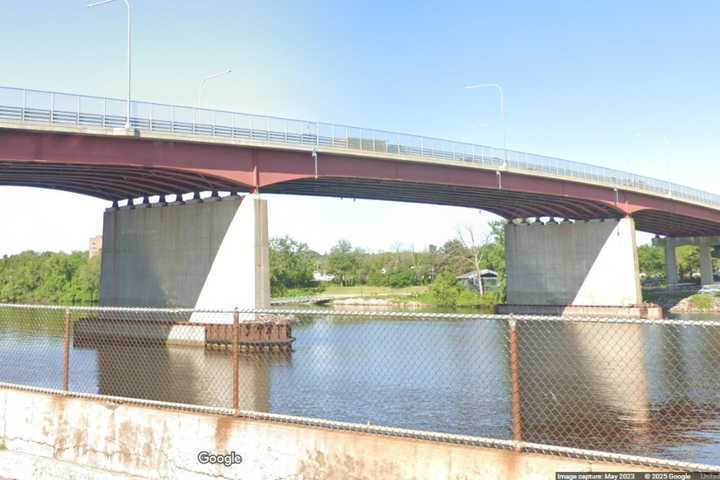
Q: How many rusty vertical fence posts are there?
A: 3